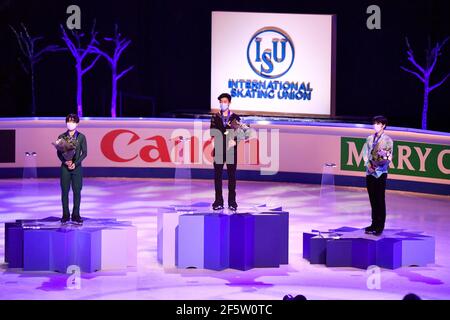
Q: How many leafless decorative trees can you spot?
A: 4